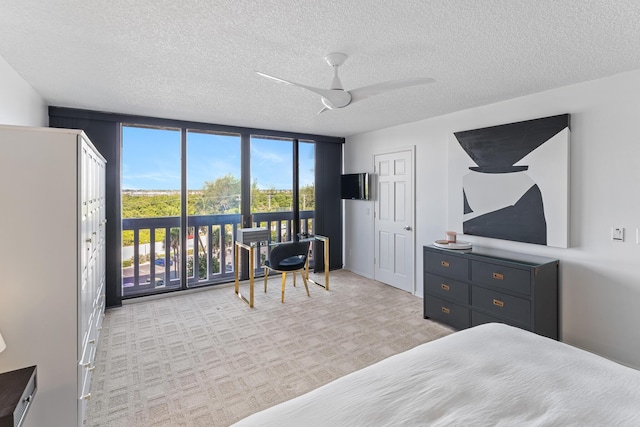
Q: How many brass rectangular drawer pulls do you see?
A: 5